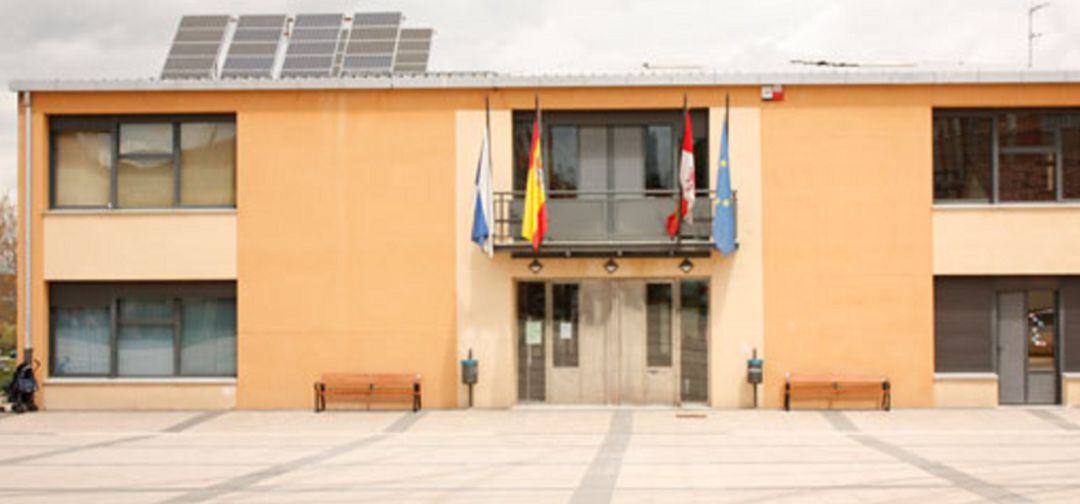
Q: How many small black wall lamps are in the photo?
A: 3